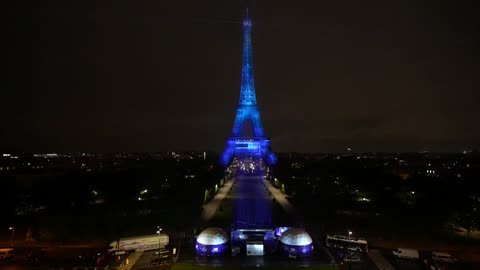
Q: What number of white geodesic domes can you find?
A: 2